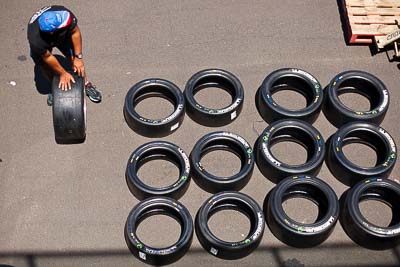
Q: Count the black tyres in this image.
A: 13